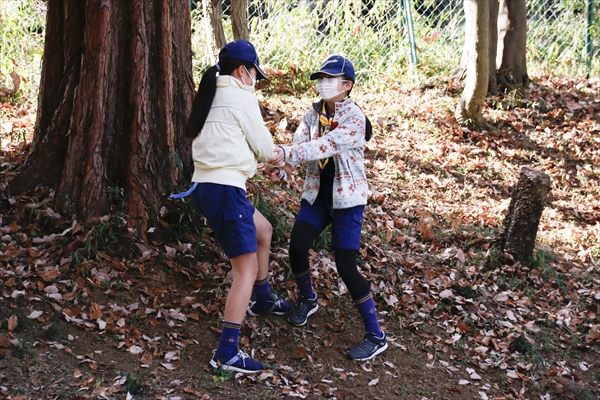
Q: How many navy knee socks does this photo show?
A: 4